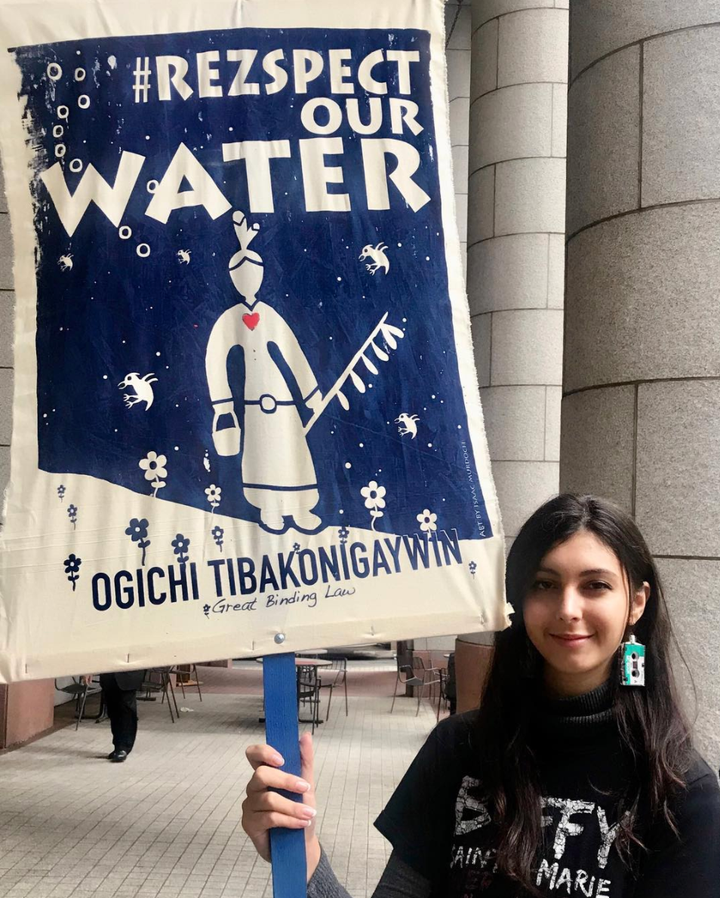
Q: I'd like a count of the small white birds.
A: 5